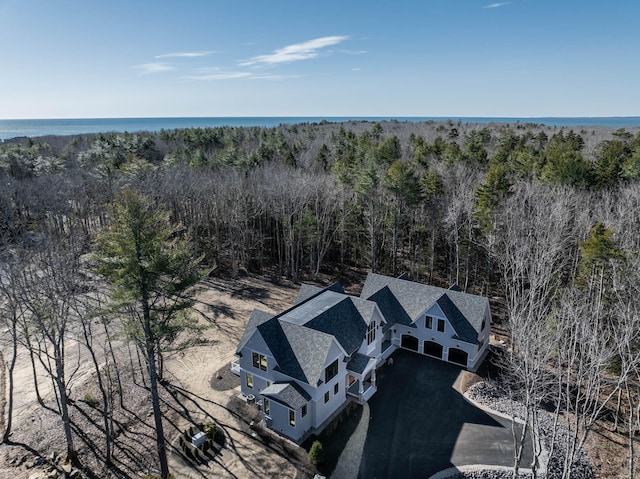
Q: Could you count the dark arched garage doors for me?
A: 3